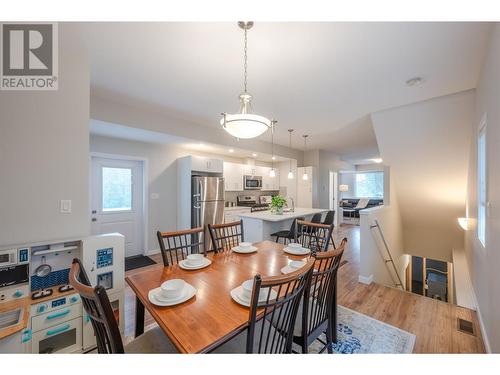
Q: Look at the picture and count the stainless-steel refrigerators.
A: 1